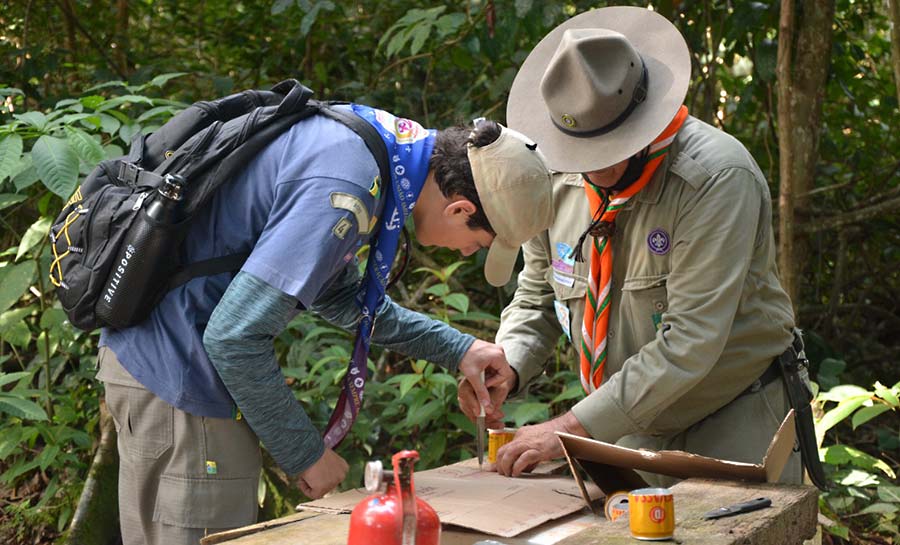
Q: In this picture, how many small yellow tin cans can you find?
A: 3